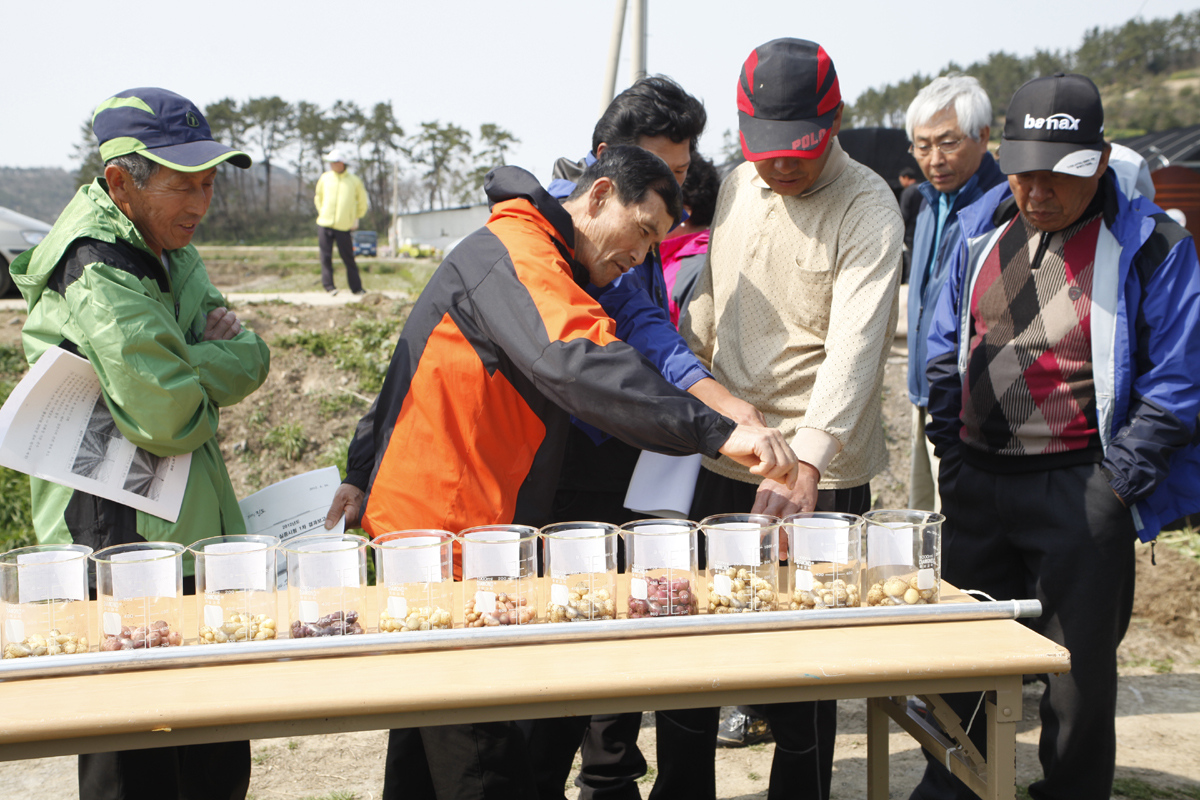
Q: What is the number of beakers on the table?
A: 11